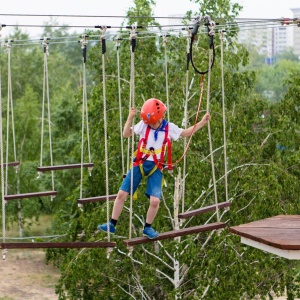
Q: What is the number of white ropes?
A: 15